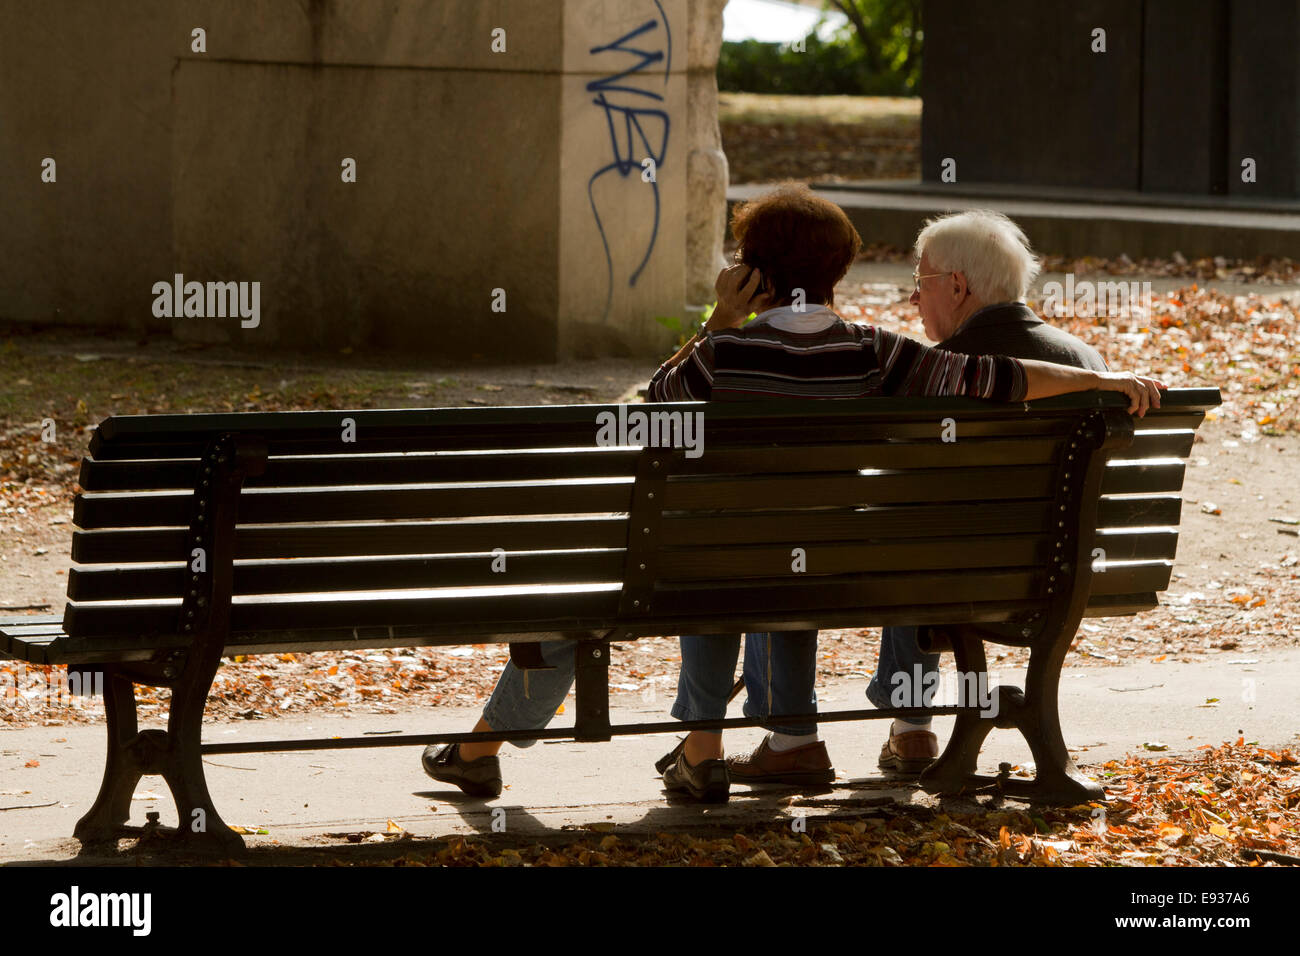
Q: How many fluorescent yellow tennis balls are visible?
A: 0